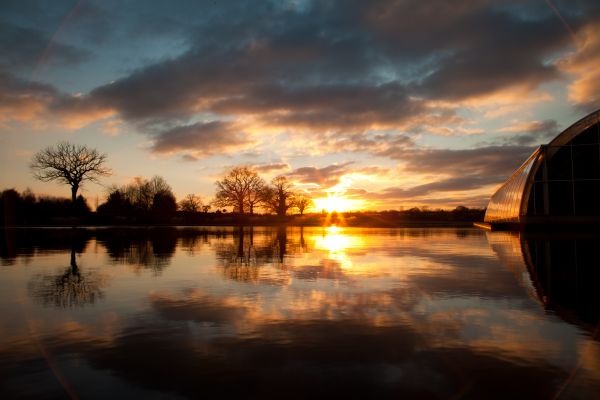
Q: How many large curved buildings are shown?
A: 1